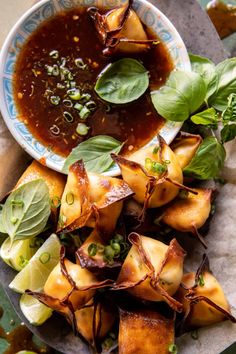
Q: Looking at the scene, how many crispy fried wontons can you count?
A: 12